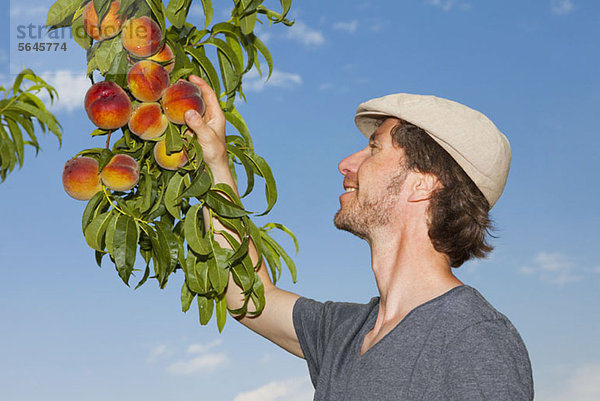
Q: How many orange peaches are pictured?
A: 10